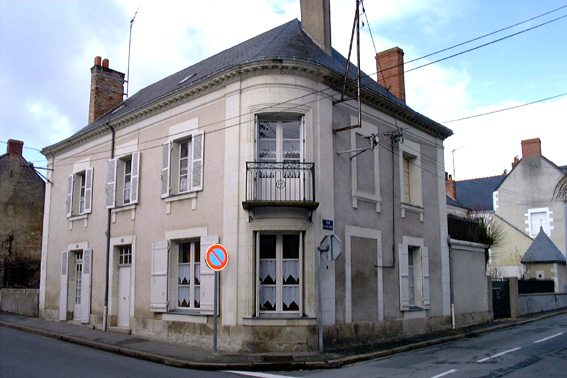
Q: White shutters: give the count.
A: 12